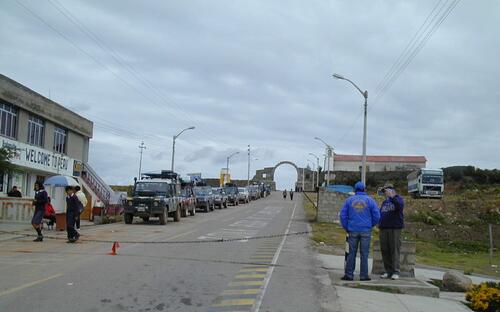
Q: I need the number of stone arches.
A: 1